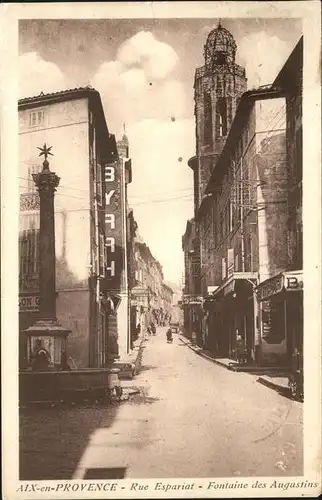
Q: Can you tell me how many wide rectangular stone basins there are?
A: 1